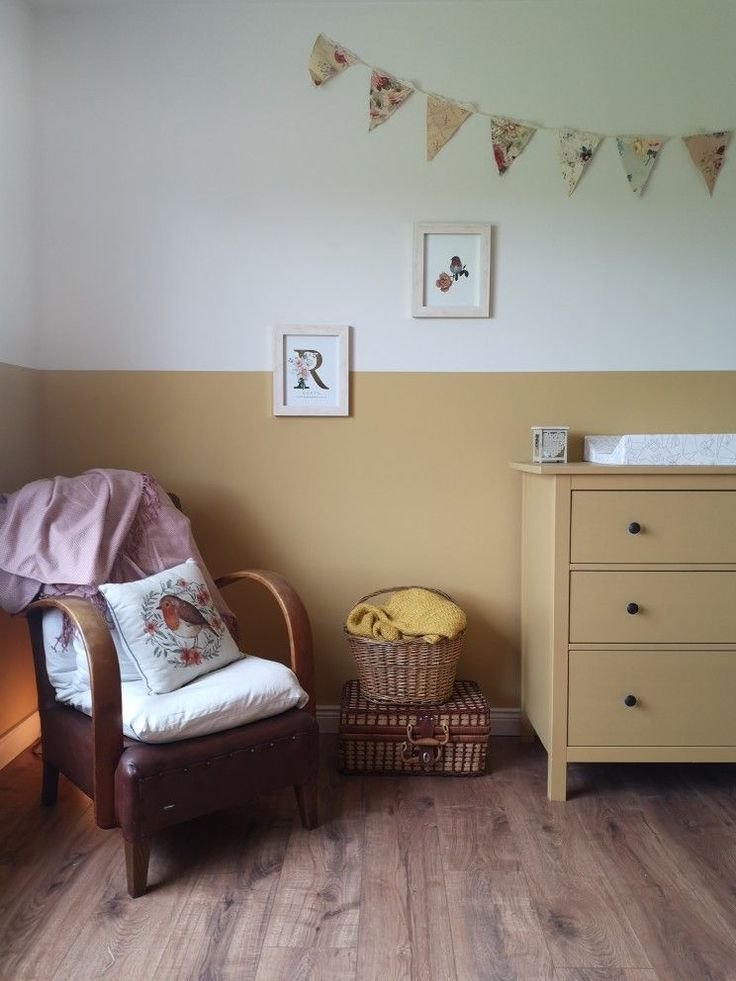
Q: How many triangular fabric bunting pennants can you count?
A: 7